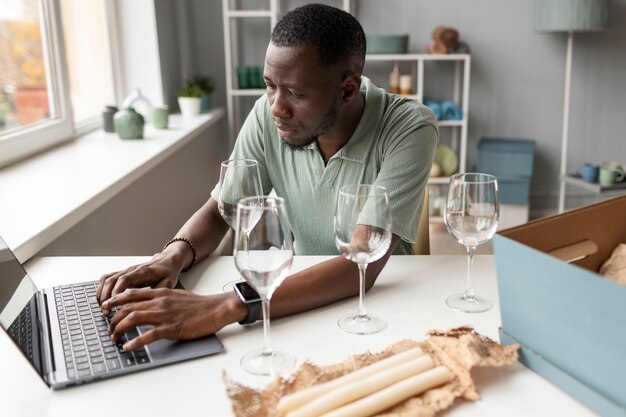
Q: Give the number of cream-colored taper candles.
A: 3